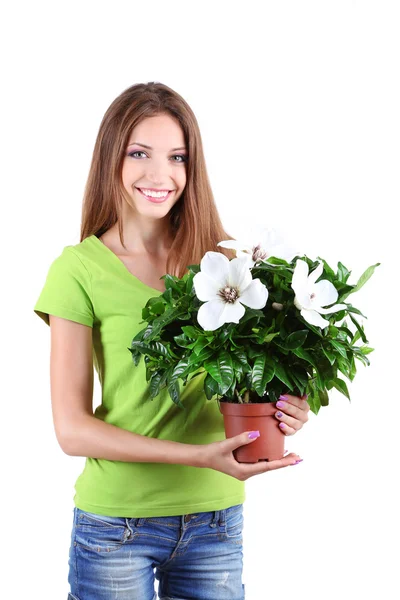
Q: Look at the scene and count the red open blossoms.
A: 0